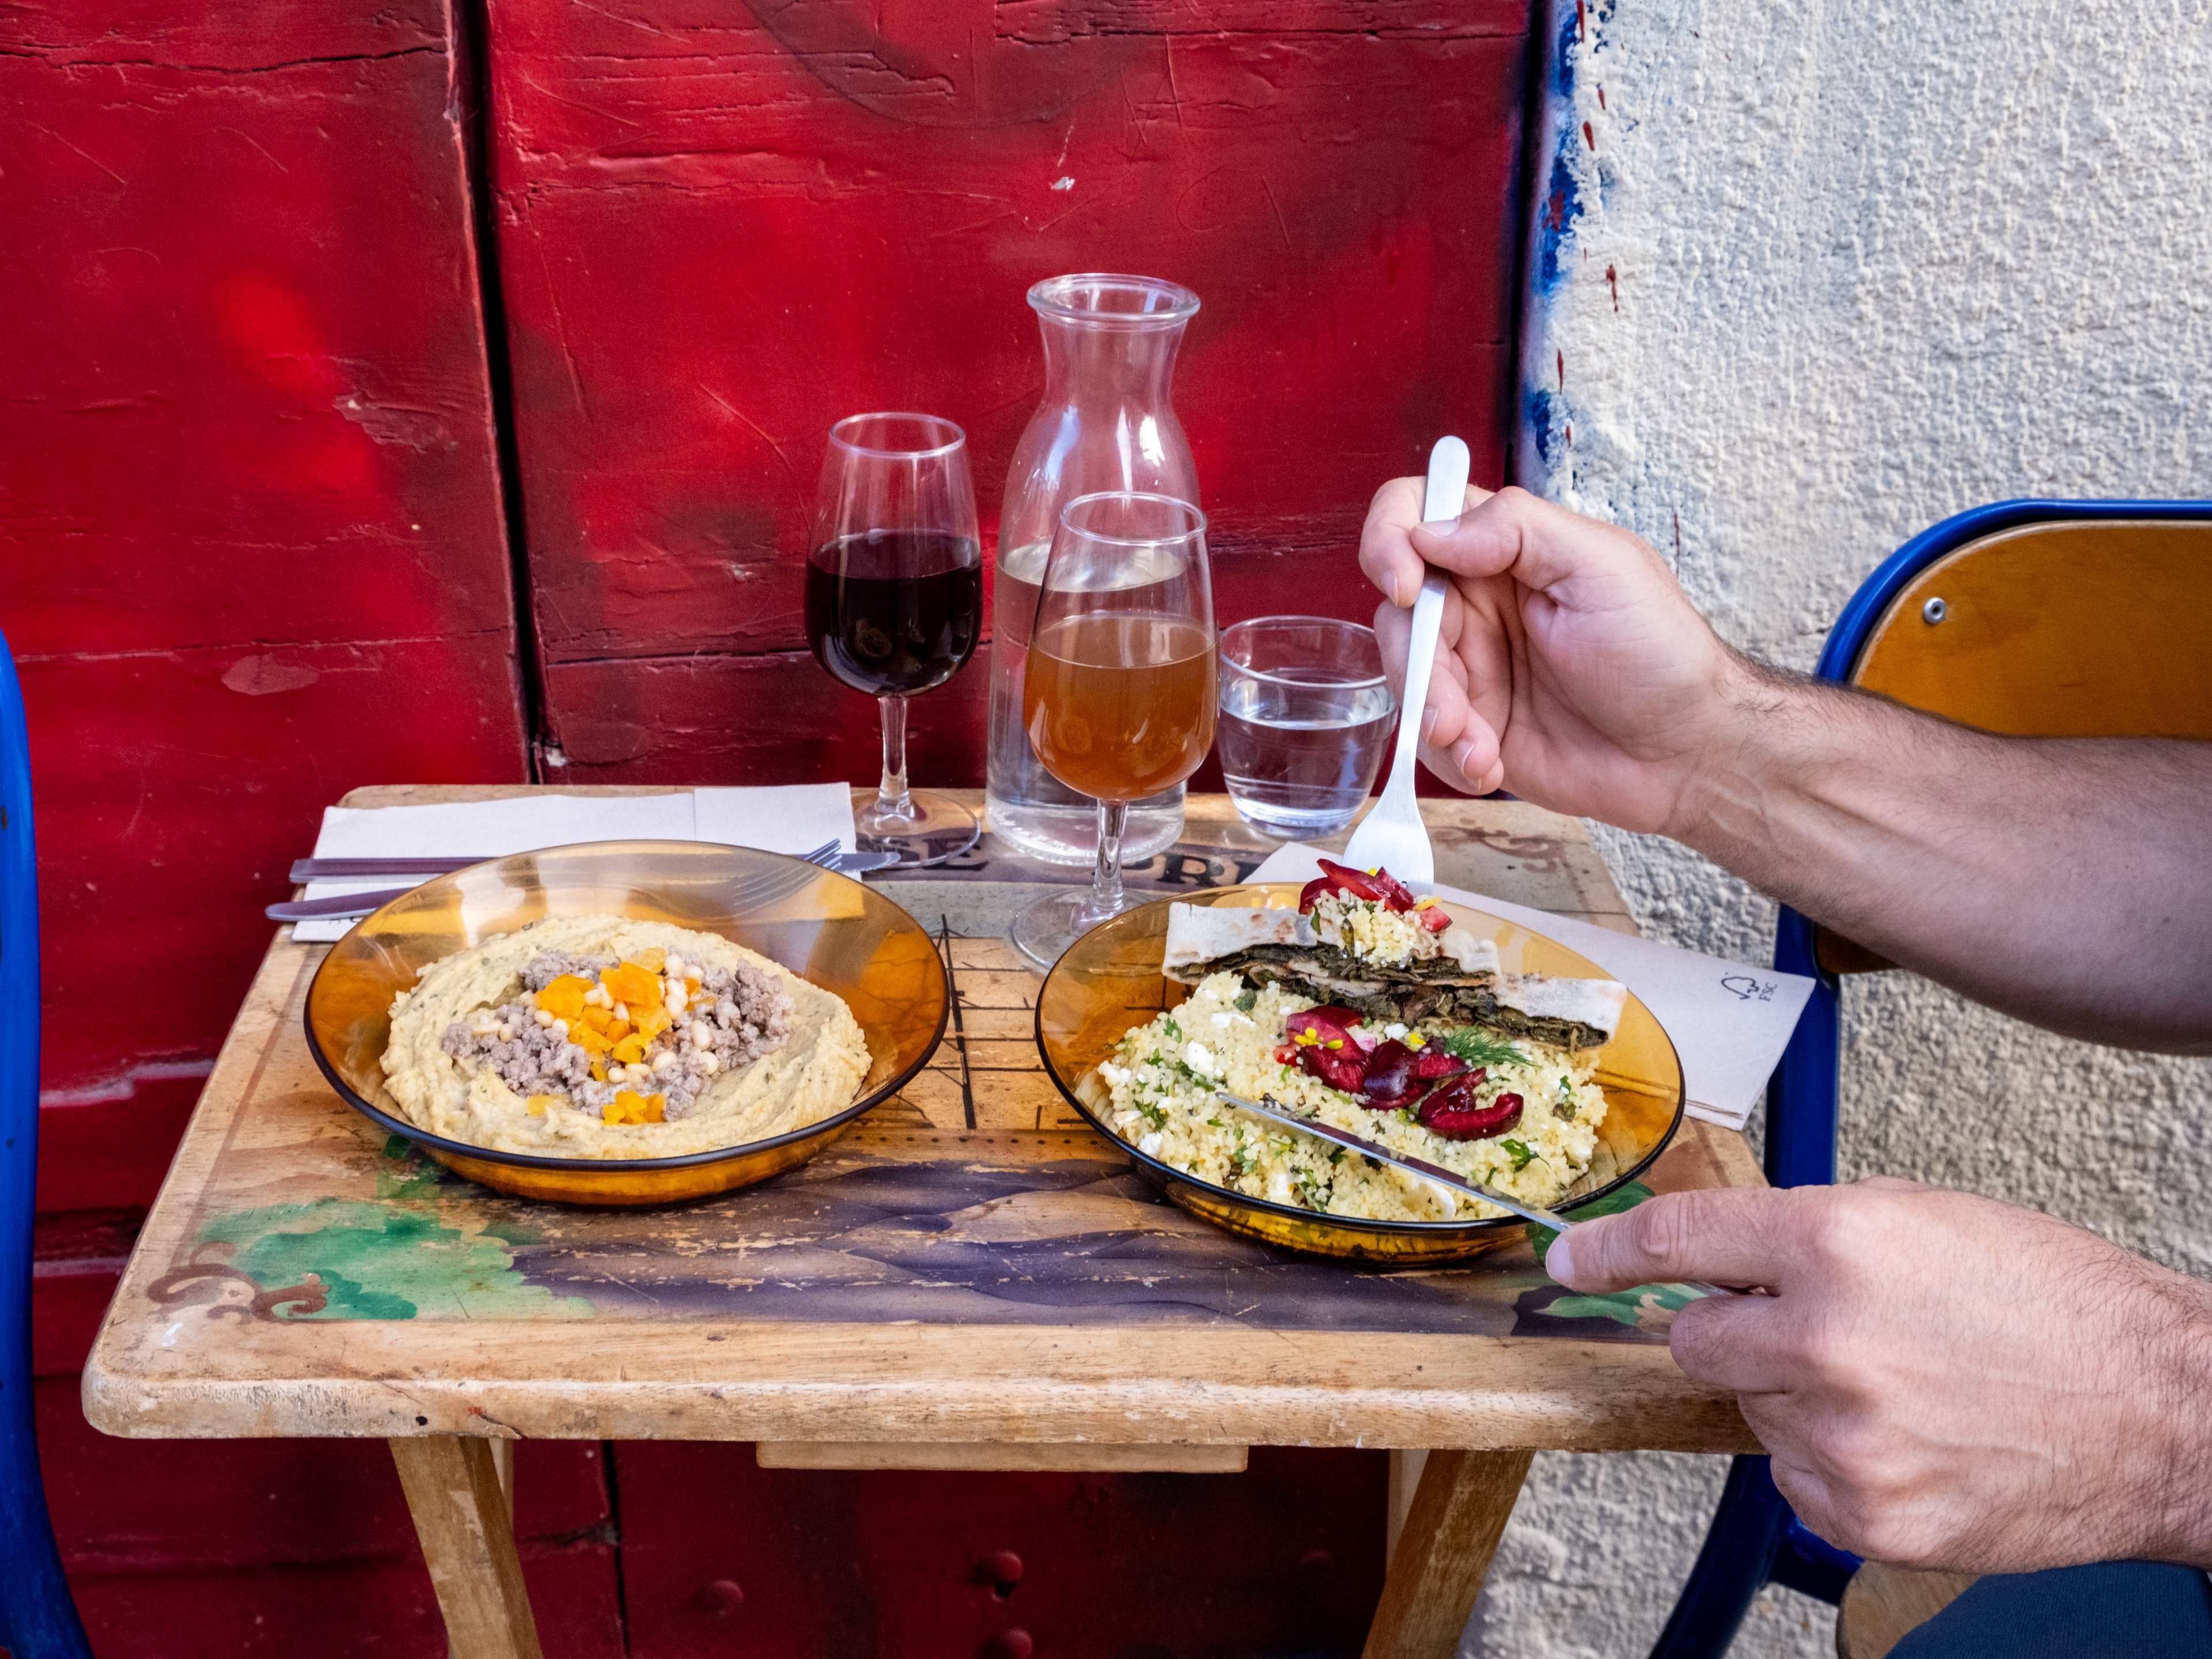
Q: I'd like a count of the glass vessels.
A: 4